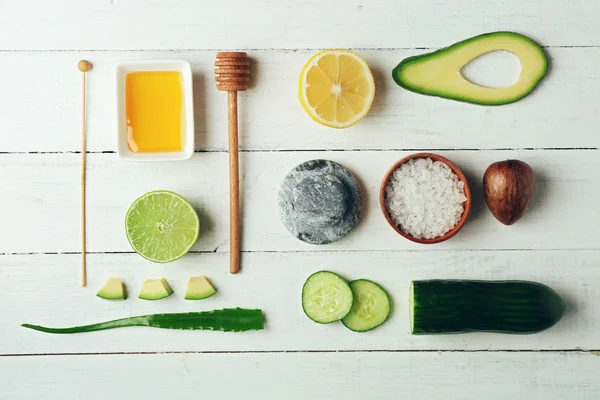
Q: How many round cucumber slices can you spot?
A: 2